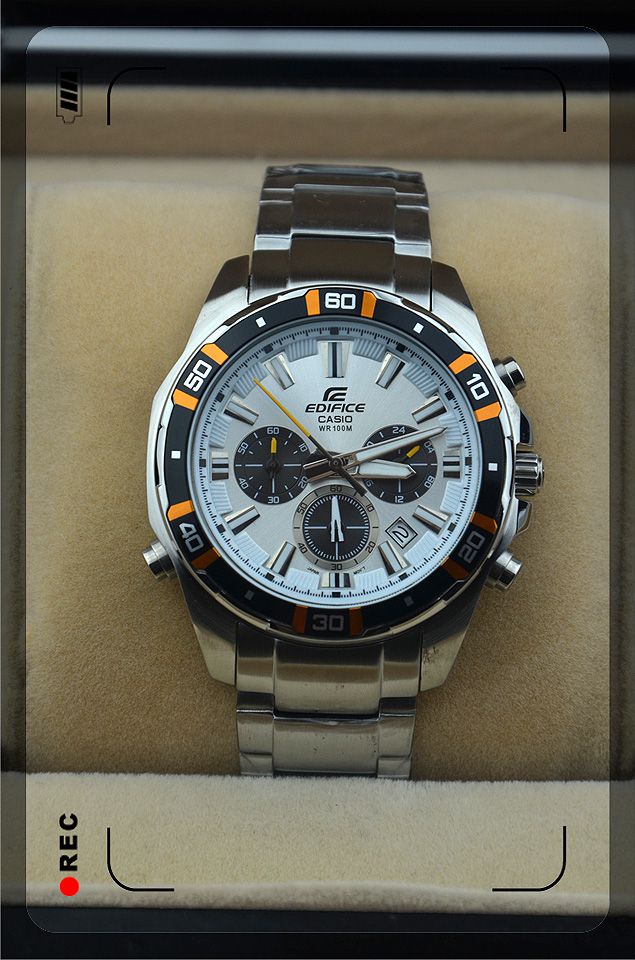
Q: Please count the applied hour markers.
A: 12